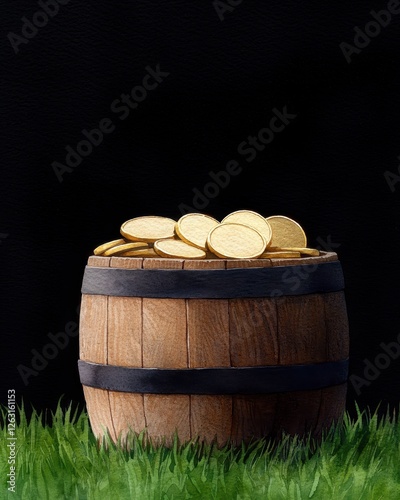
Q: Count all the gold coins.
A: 11